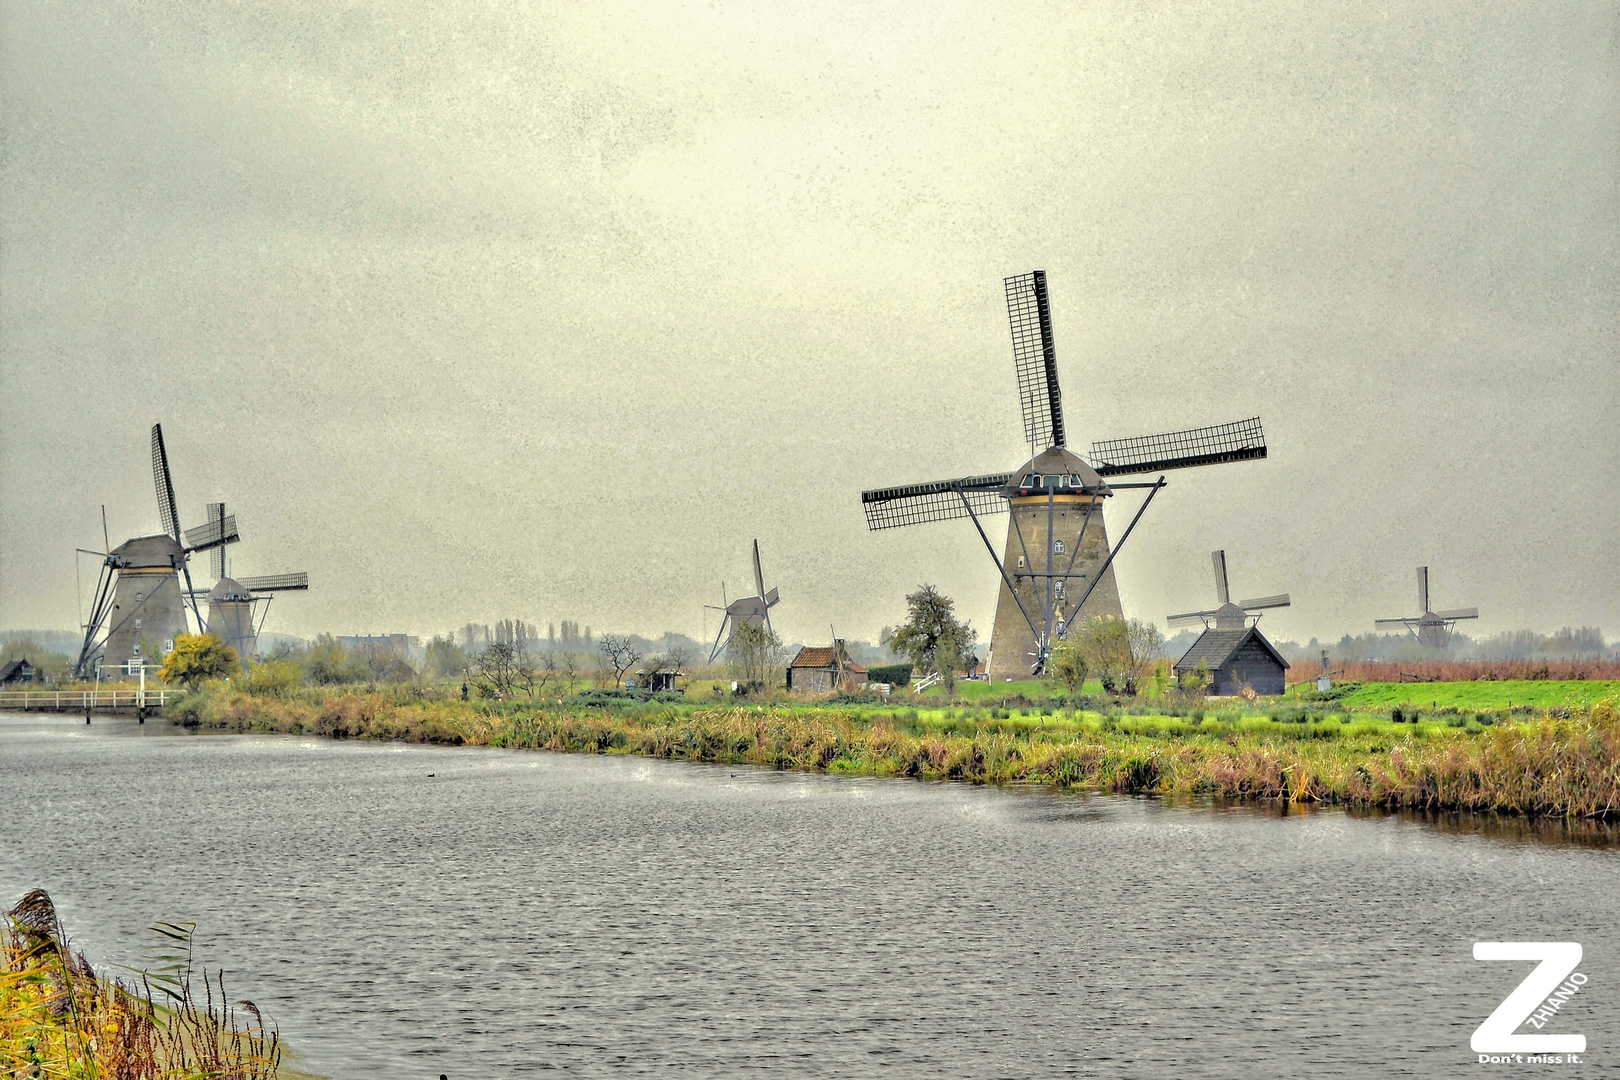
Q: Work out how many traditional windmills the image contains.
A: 6